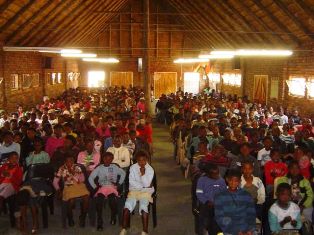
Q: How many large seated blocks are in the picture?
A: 2